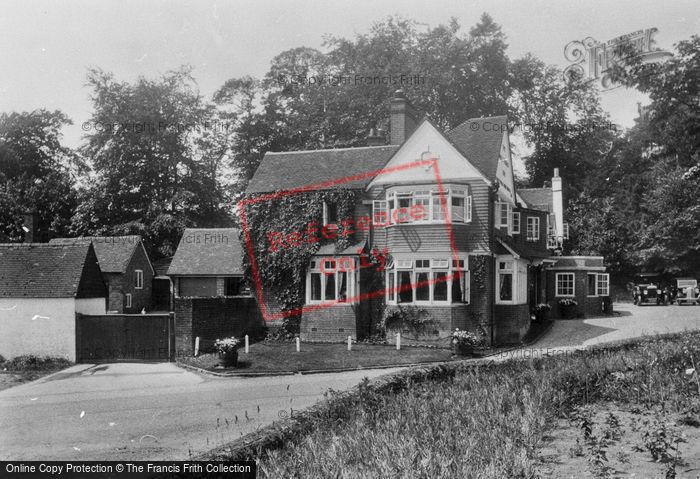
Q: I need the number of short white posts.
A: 5